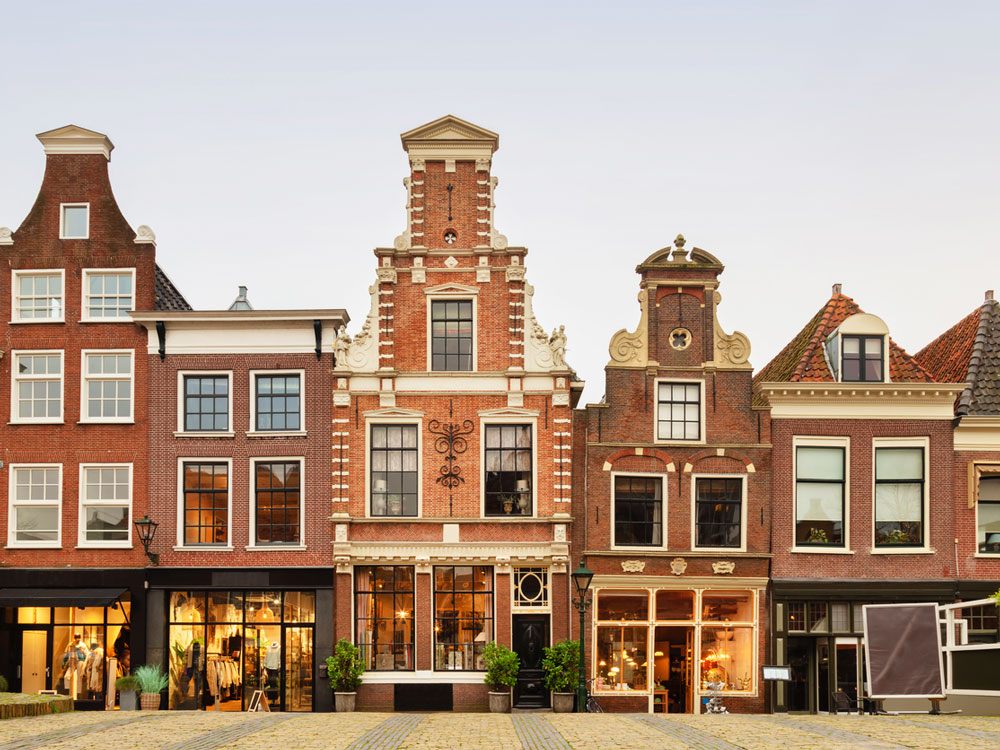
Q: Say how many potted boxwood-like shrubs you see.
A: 3